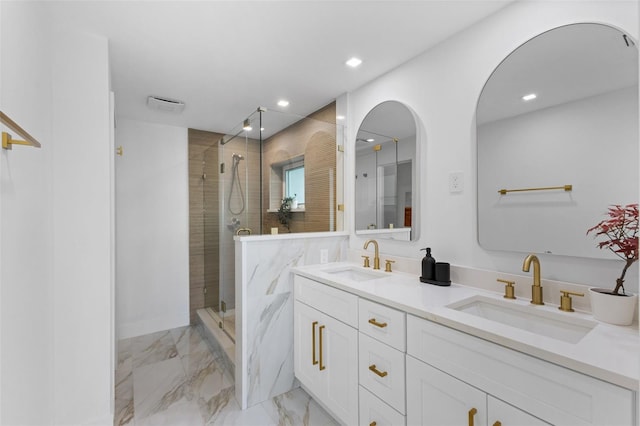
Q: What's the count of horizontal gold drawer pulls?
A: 3